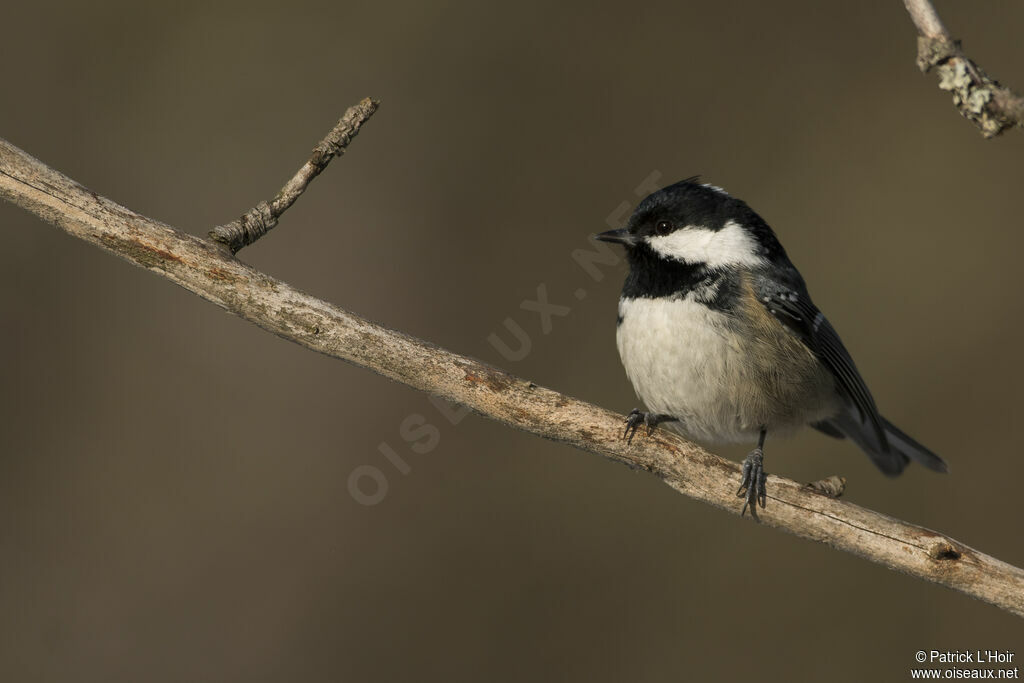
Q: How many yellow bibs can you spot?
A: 0